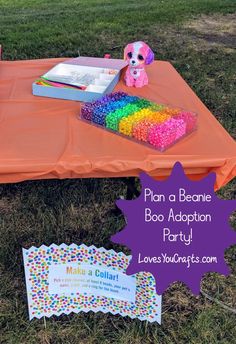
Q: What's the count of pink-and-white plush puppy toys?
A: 1